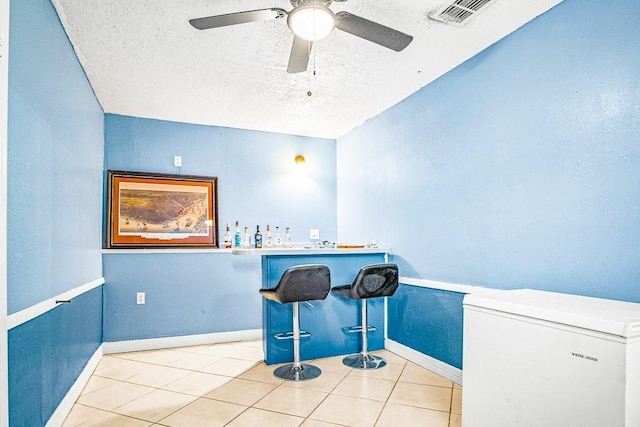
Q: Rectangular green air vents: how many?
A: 0